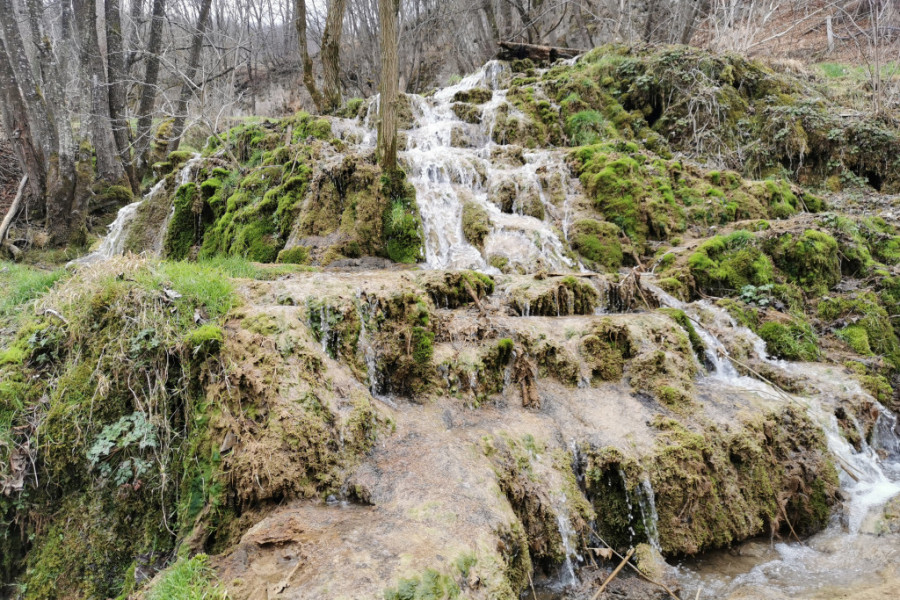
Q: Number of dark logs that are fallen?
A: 1